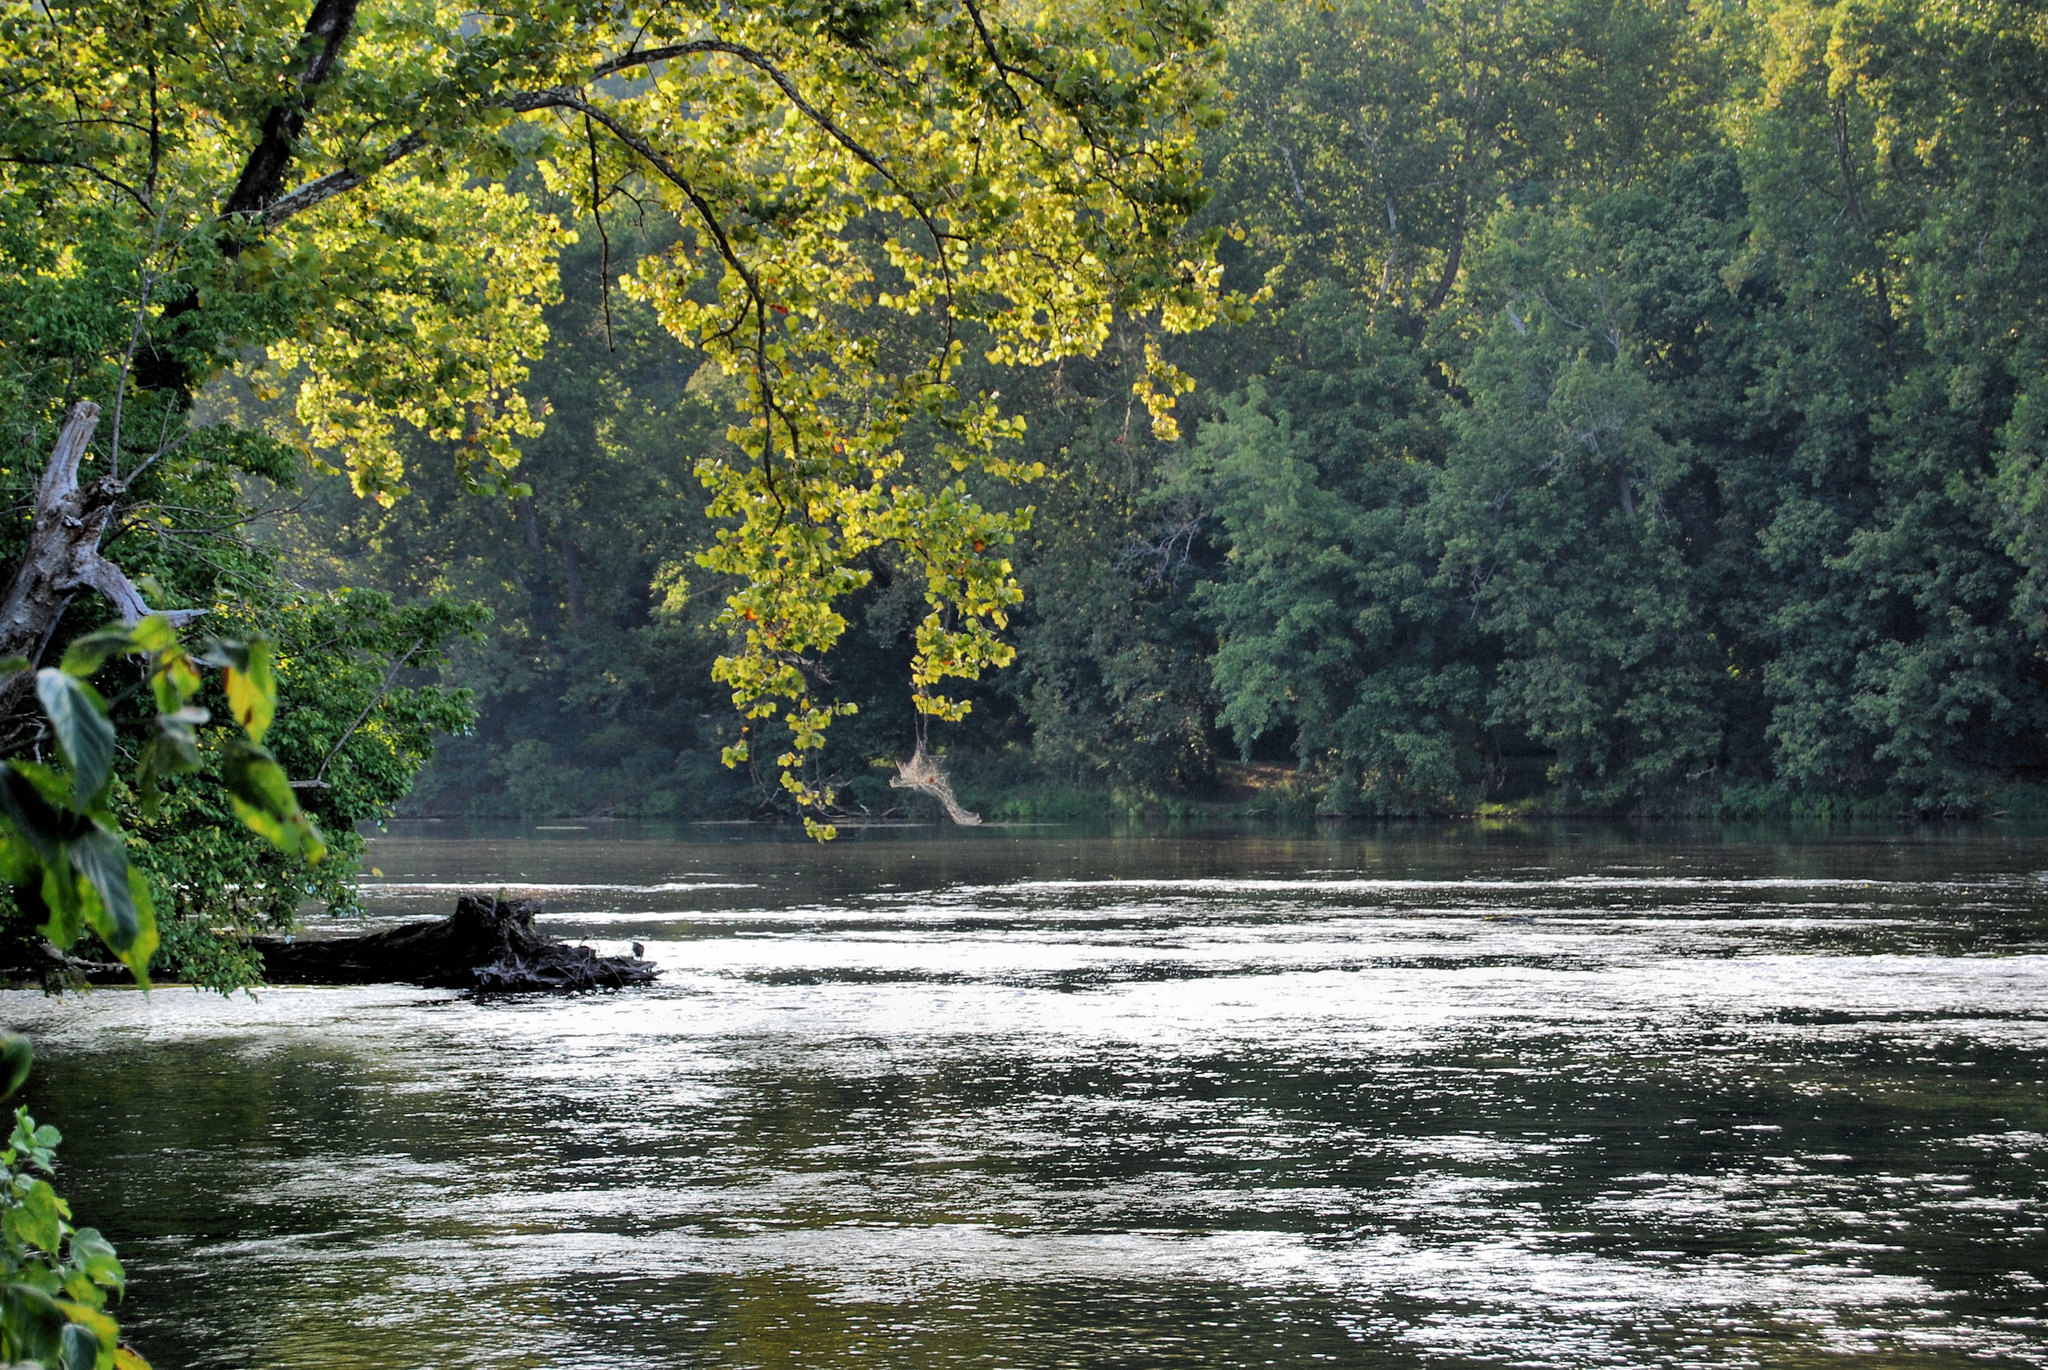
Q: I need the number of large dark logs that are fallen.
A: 1